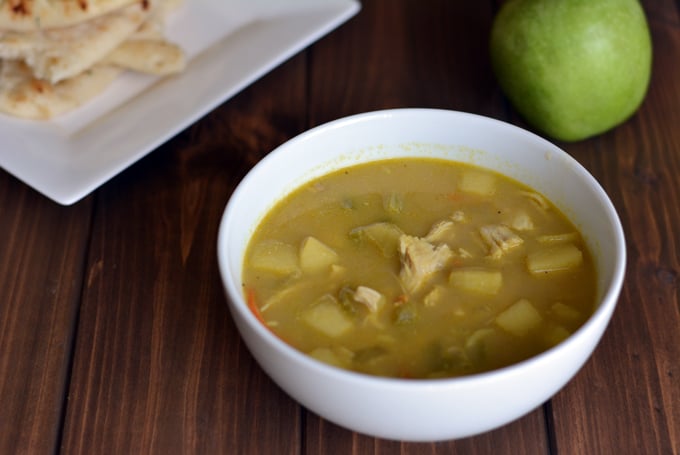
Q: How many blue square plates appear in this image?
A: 0